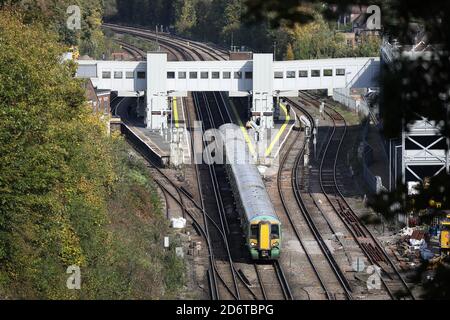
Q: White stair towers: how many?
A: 2